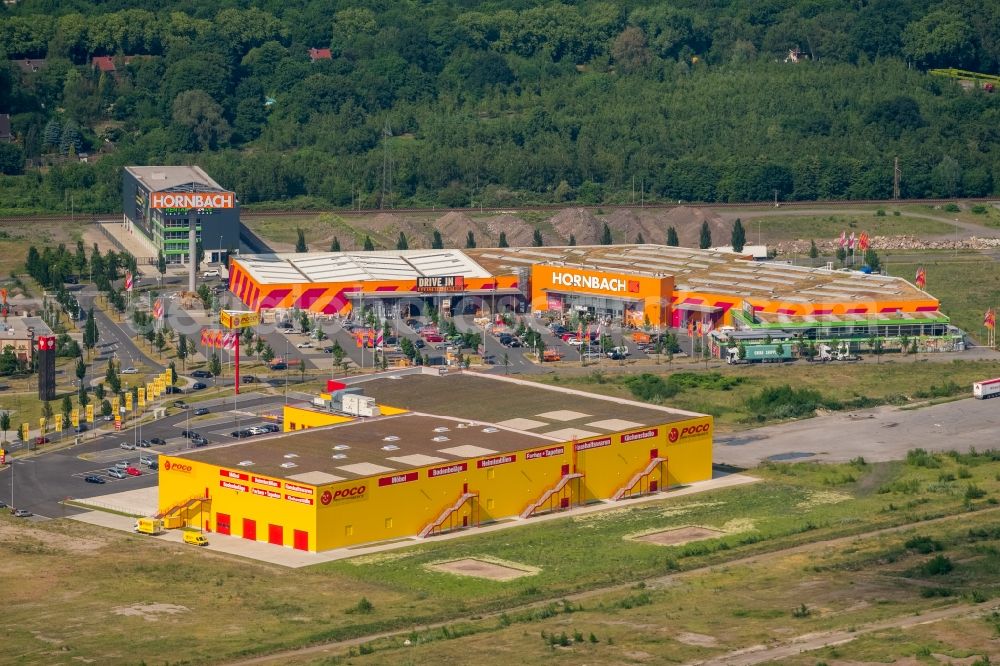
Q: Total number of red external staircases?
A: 4